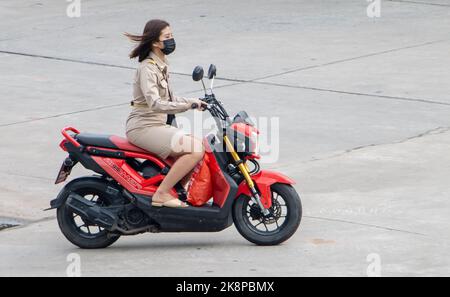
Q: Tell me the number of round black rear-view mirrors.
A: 2